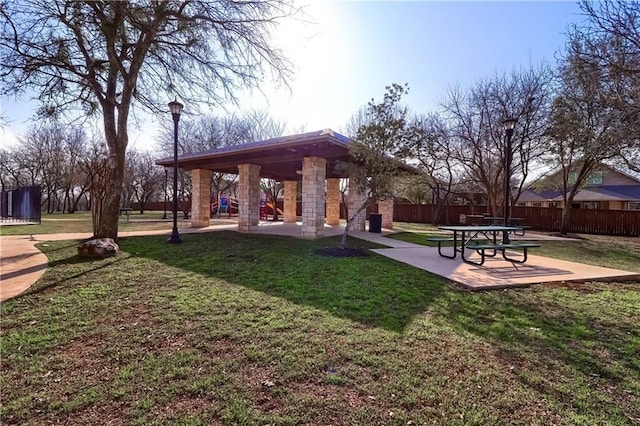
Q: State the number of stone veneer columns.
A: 7